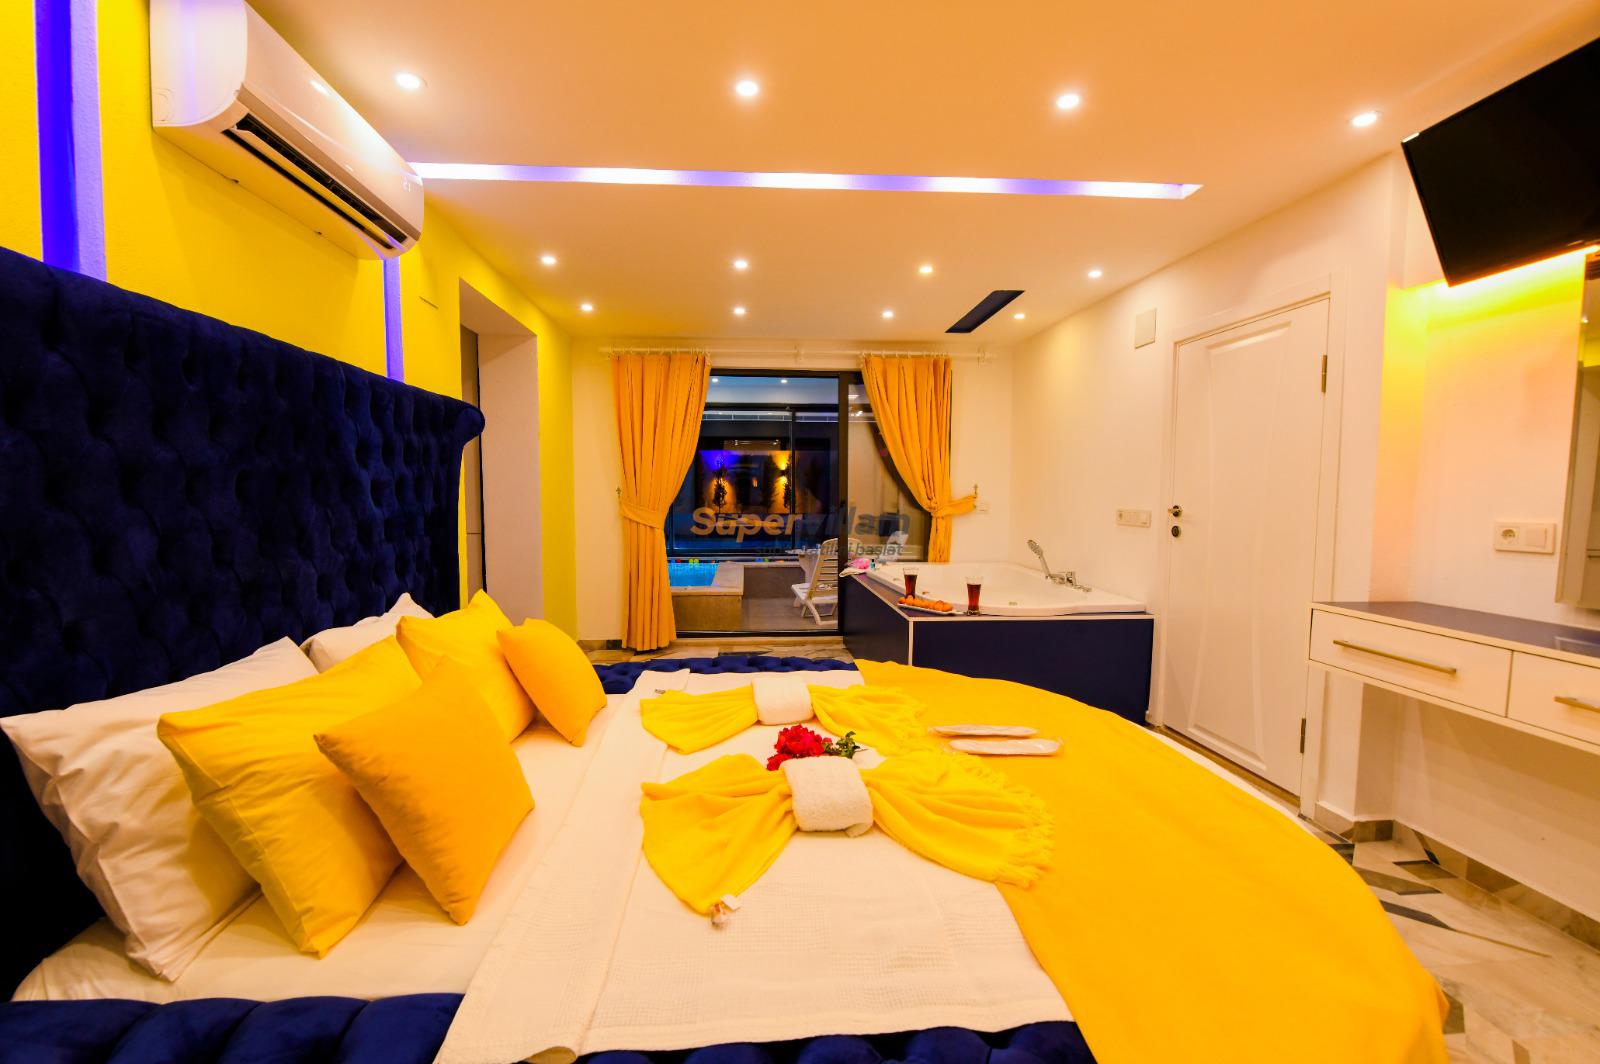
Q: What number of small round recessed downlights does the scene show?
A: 12